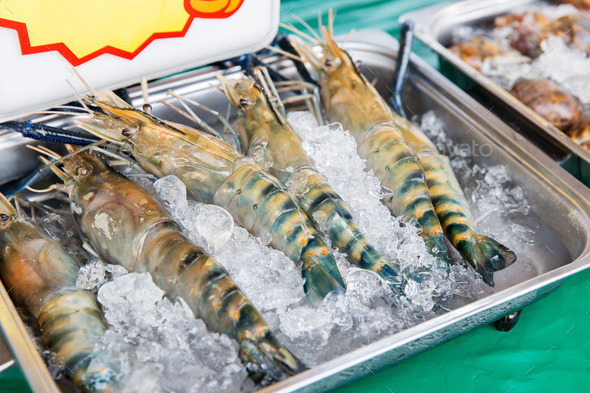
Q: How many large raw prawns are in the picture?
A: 6